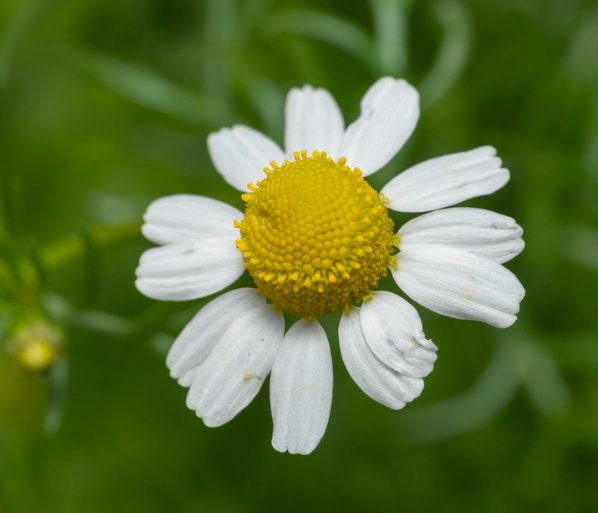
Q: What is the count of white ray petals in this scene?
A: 13